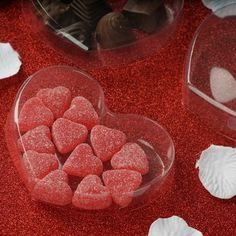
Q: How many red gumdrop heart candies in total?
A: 12